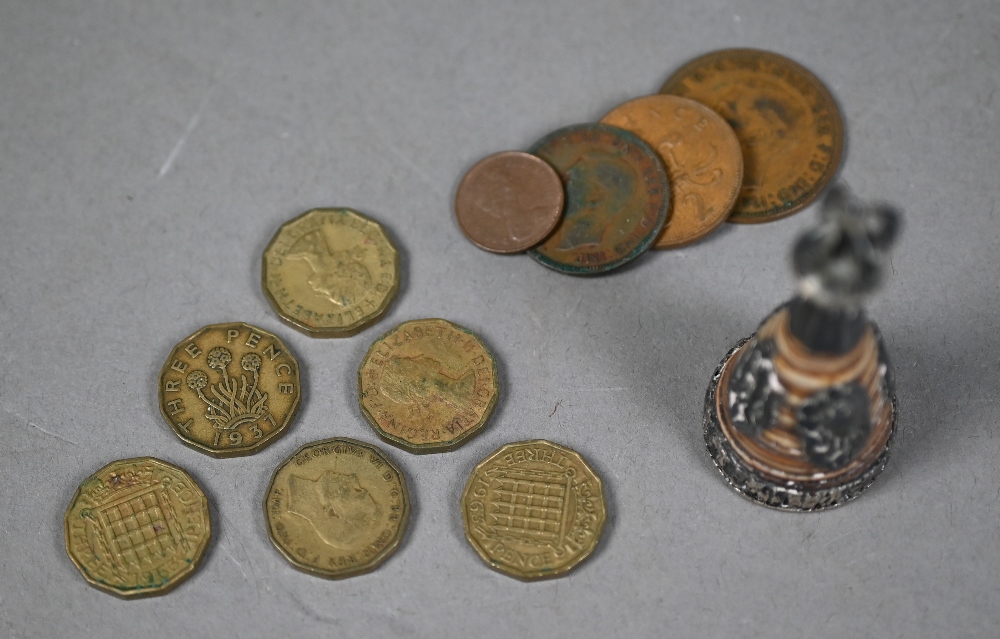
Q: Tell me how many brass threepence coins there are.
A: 6